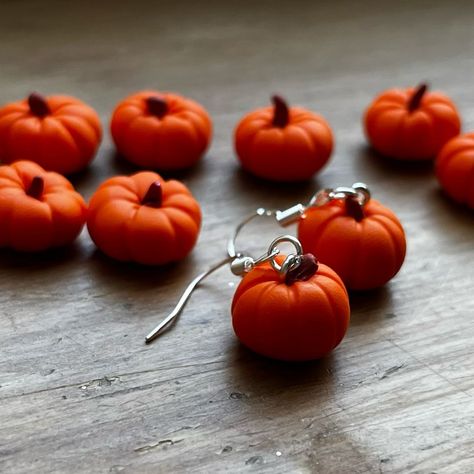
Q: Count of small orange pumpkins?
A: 9